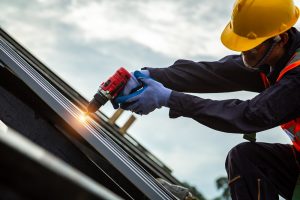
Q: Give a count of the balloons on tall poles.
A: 0